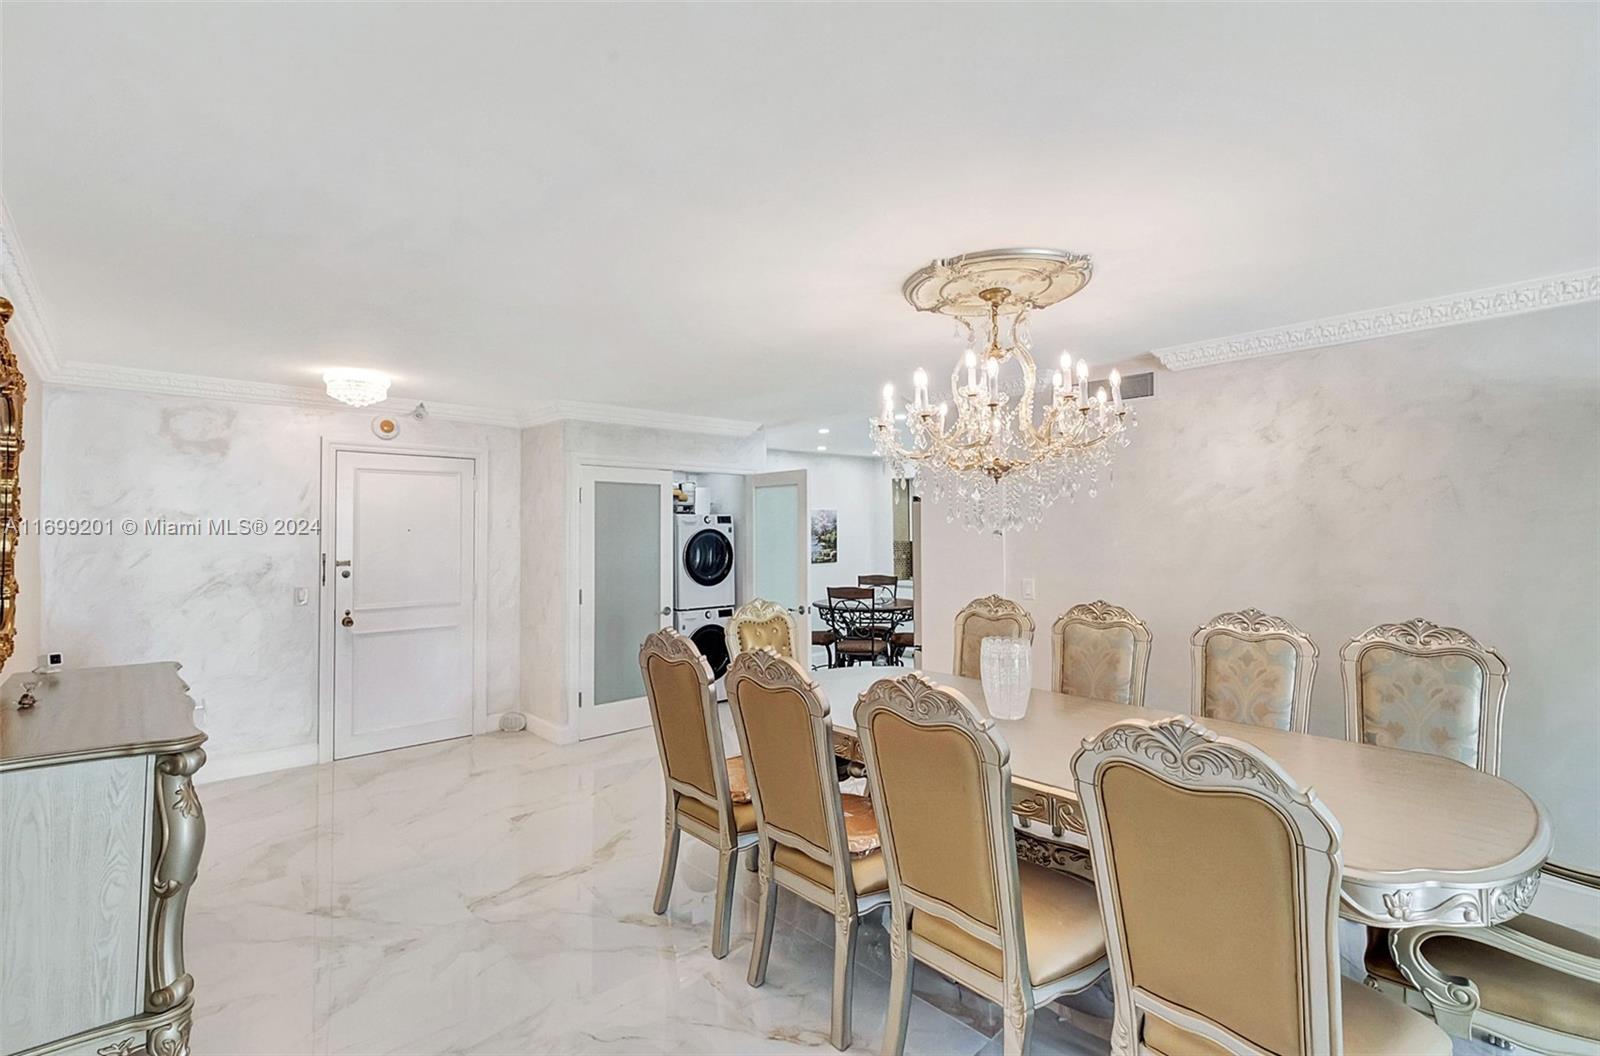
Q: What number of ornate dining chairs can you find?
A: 10